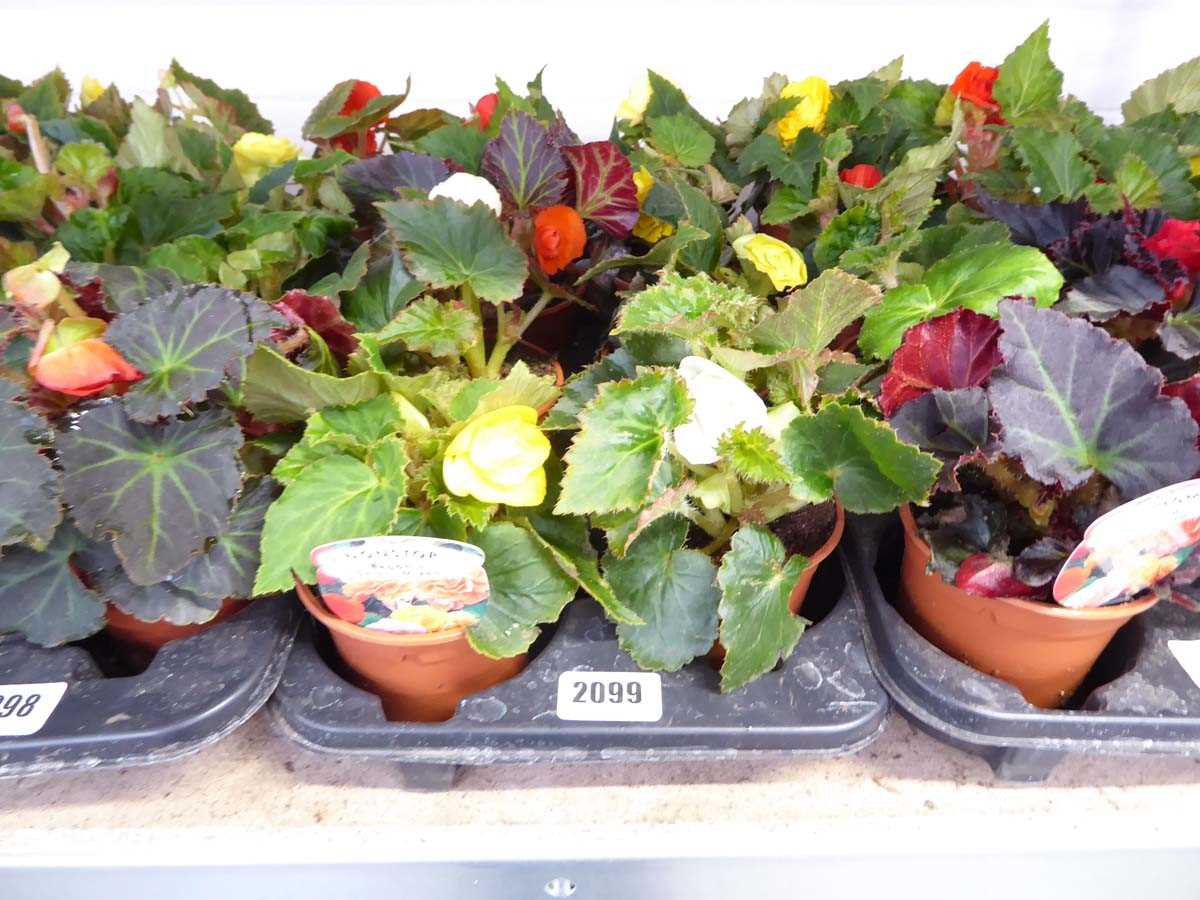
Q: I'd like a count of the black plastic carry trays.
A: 3